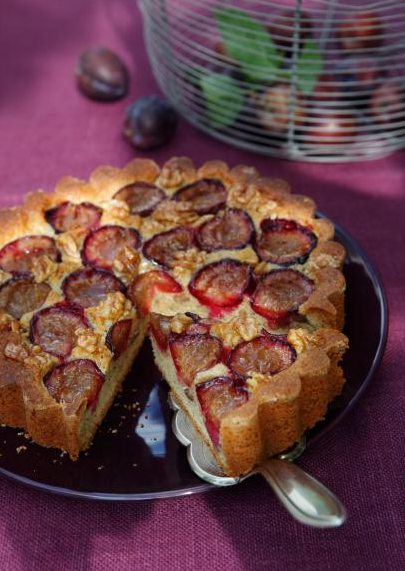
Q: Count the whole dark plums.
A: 2